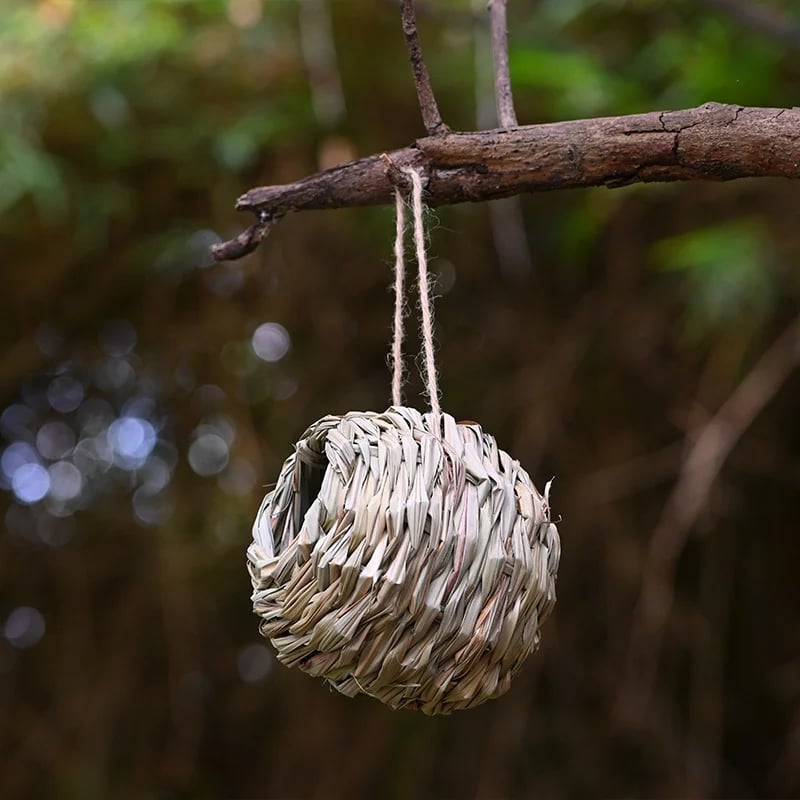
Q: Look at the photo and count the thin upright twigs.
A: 2